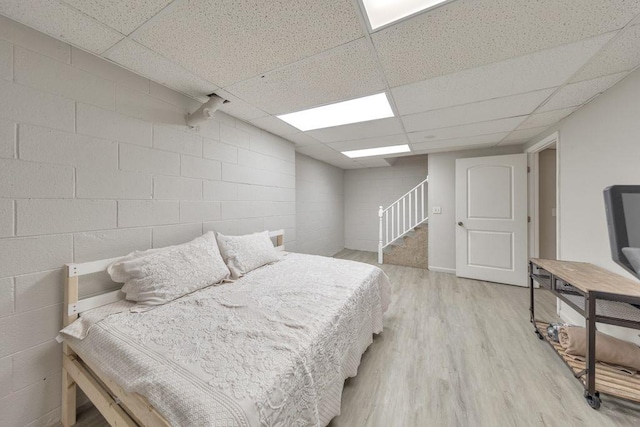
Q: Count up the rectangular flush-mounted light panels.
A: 3